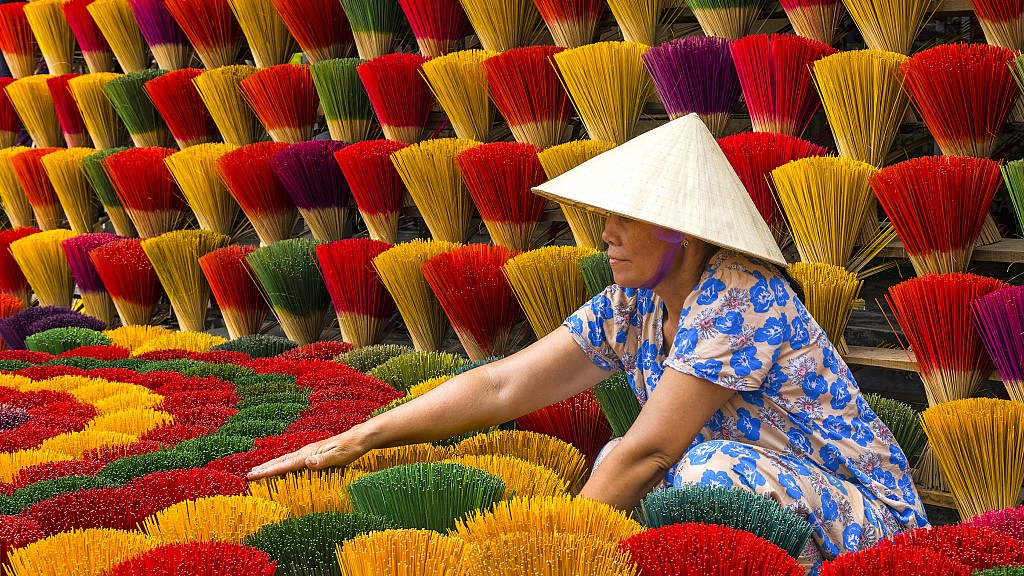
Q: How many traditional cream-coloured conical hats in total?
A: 1